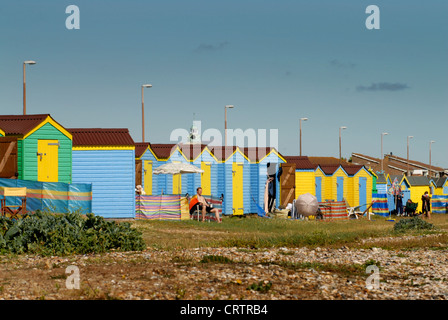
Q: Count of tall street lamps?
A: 8